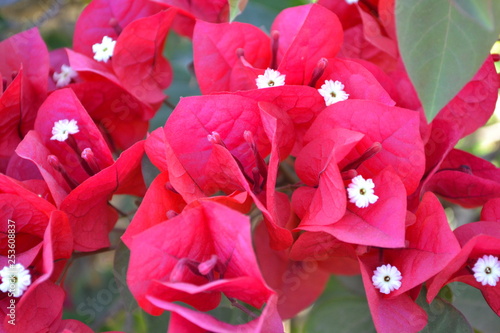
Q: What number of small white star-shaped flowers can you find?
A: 9